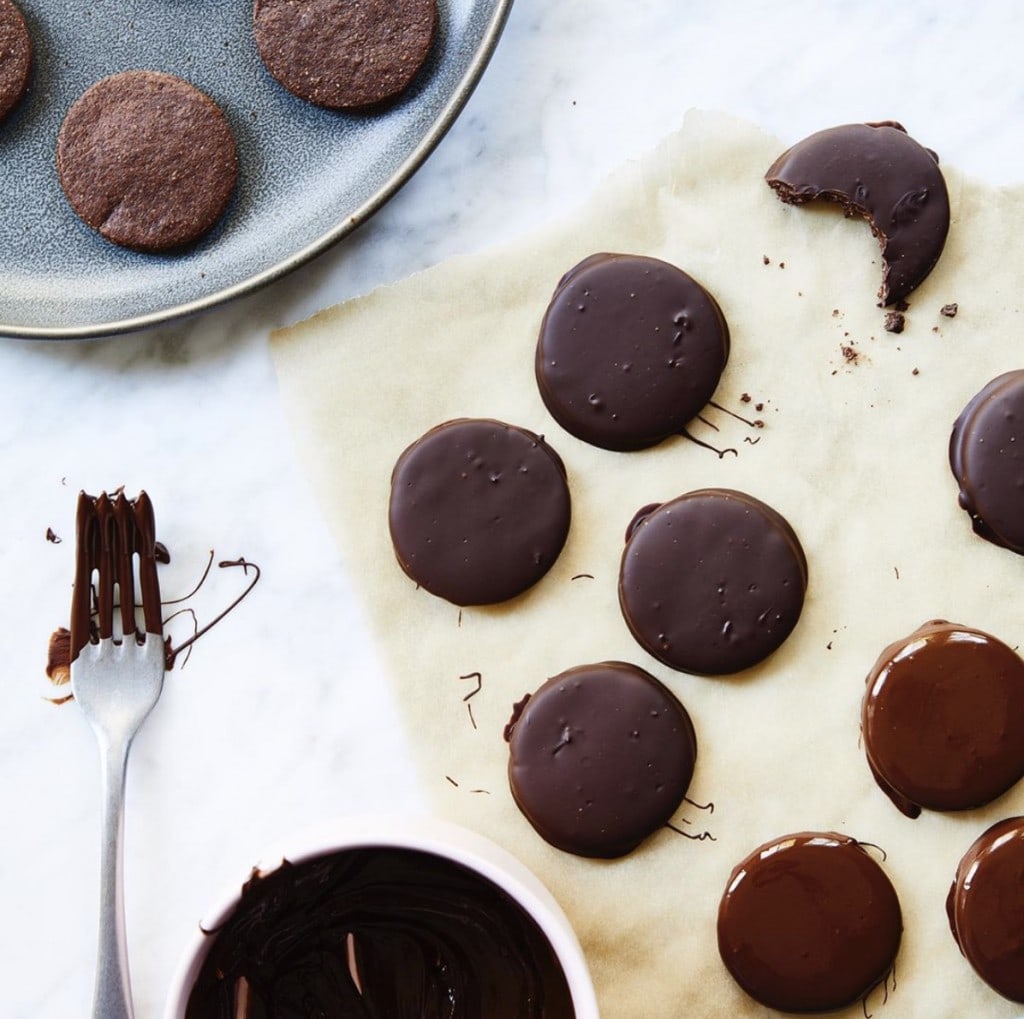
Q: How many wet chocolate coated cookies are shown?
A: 3